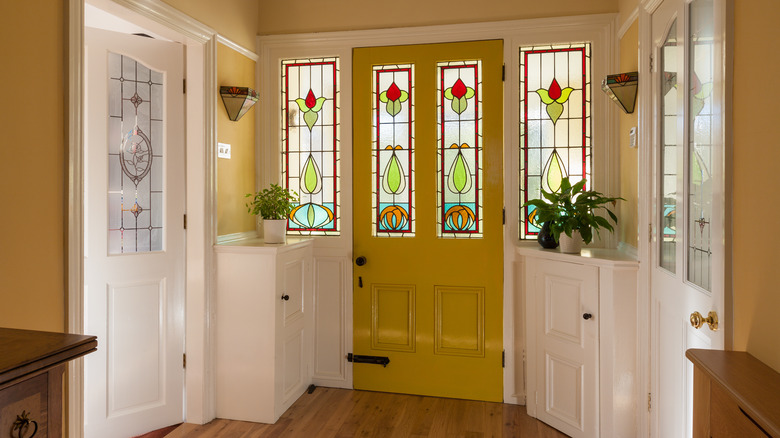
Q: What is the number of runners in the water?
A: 0